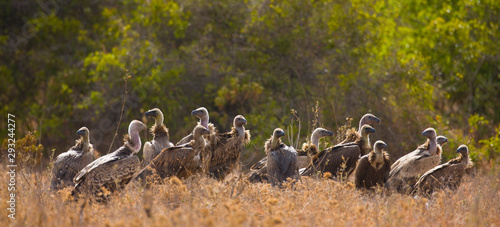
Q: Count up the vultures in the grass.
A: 14